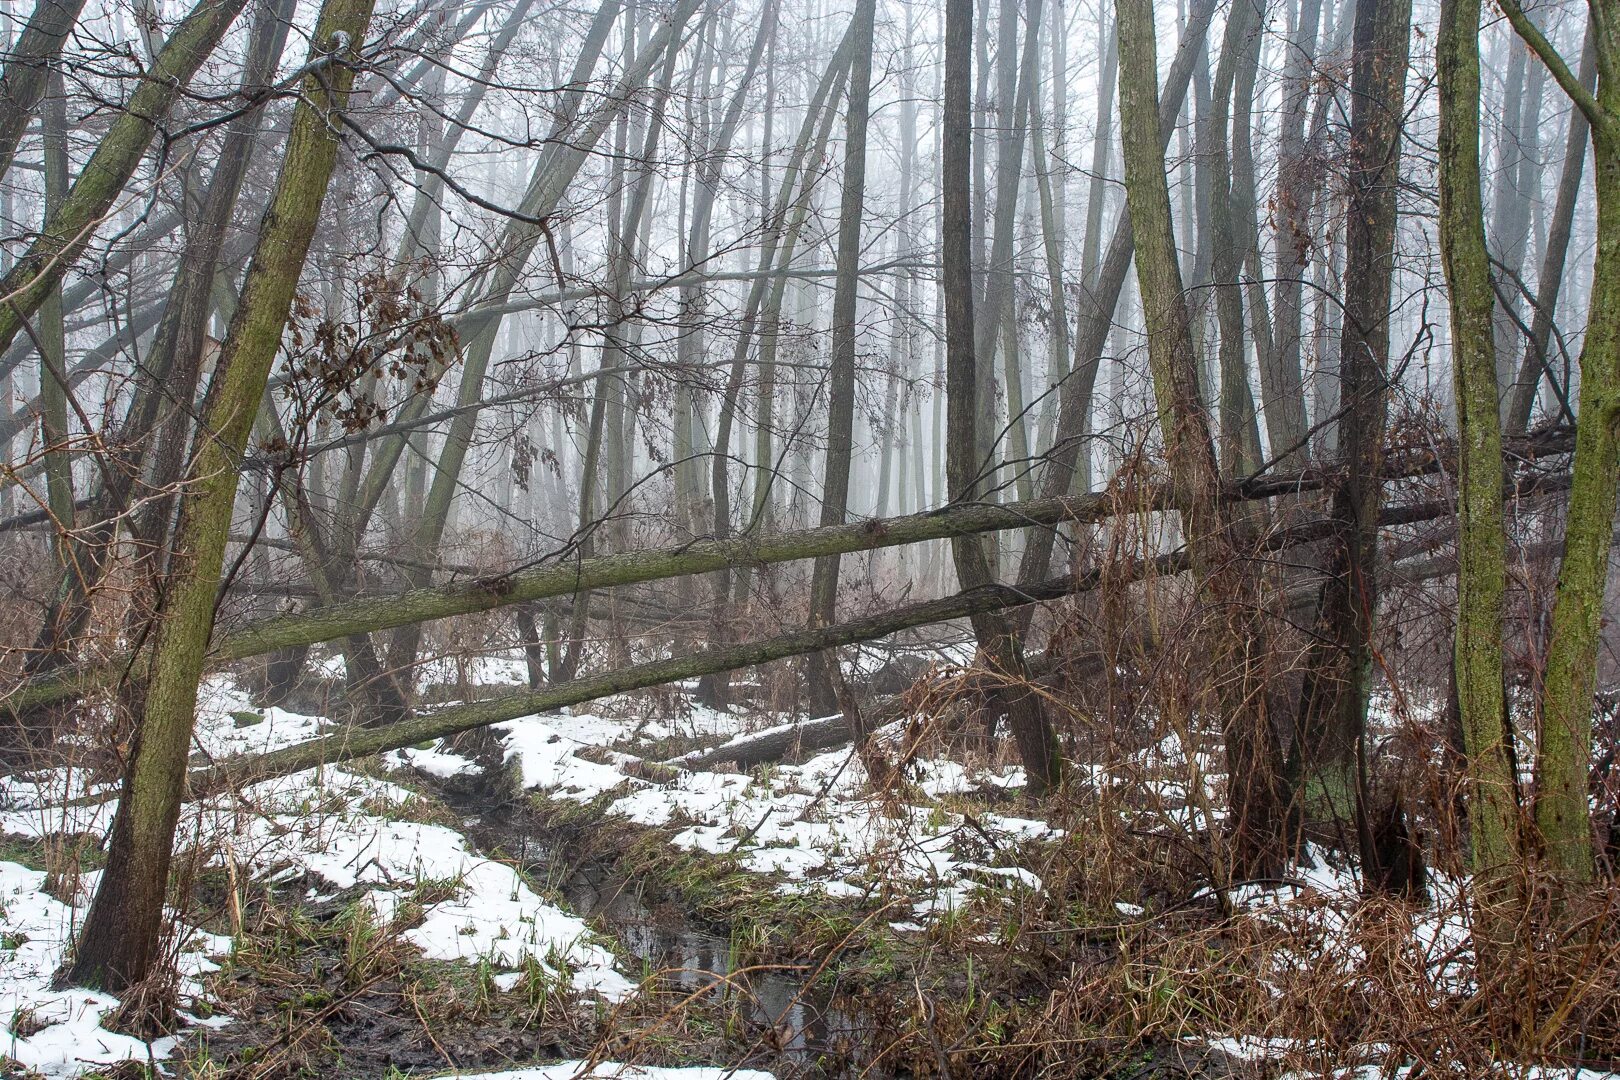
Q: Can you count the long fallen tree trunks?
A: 2